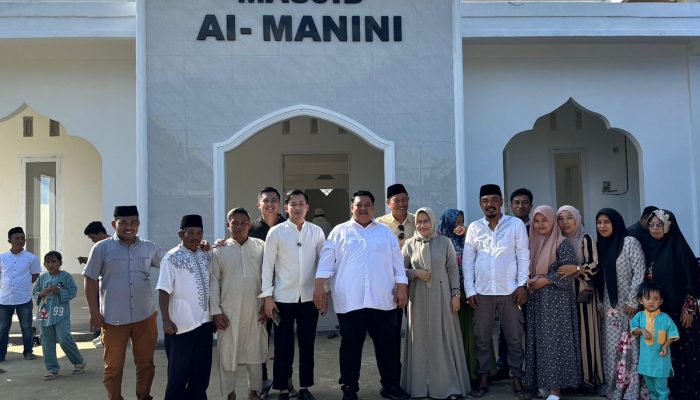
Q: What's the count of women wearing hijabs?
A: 6